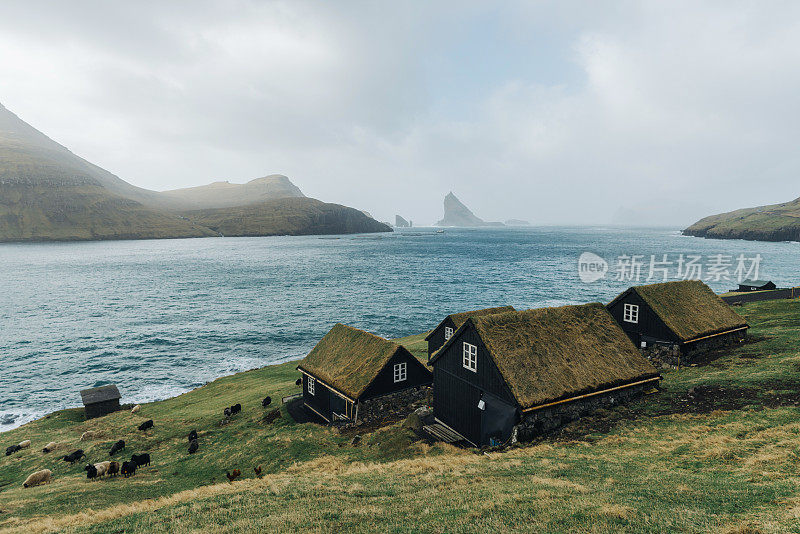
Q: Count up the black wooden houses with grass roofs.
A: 4